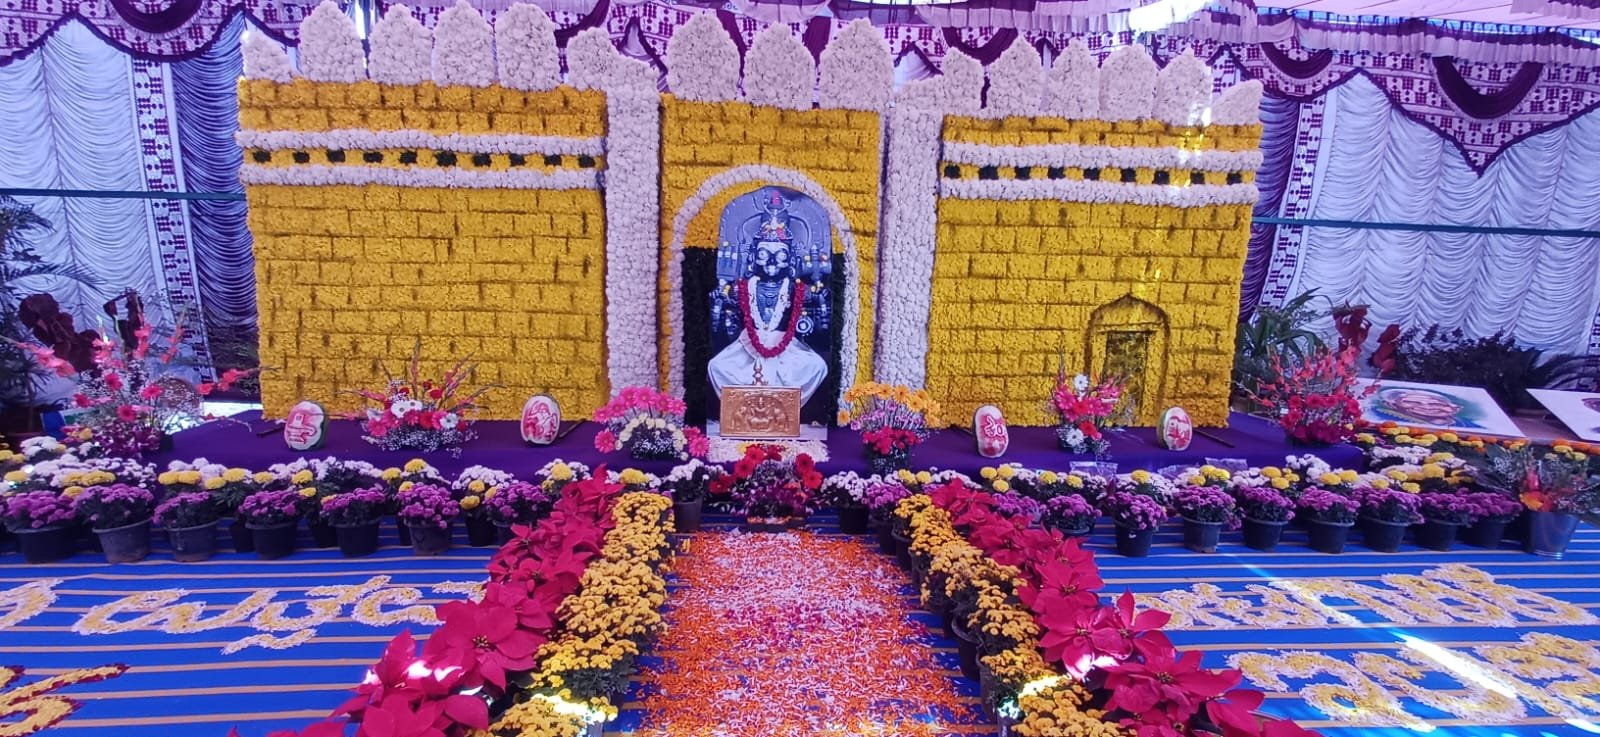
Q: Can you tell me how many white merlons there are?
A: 15